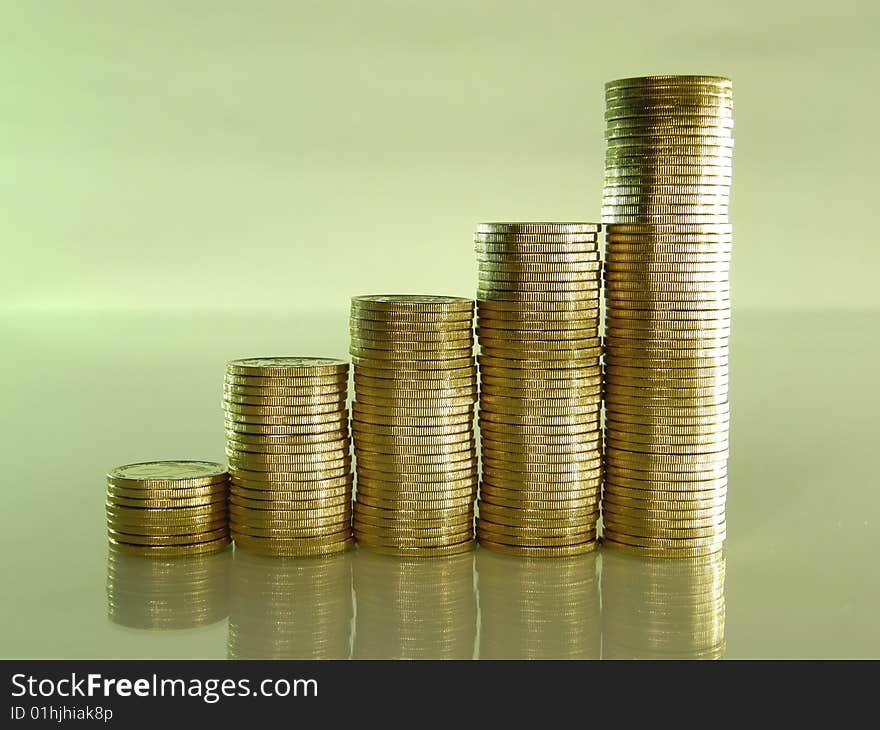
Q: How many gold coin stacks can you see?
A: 5